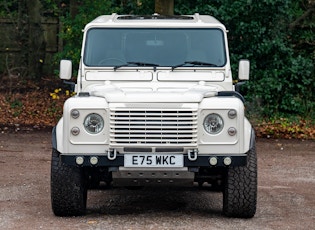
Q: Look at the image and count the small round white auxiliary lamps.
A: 4